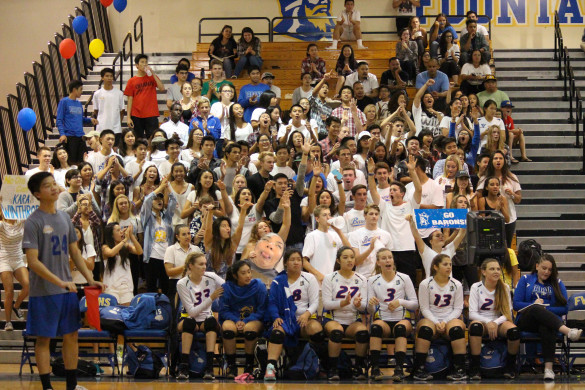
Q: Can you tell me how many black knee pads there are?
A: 14